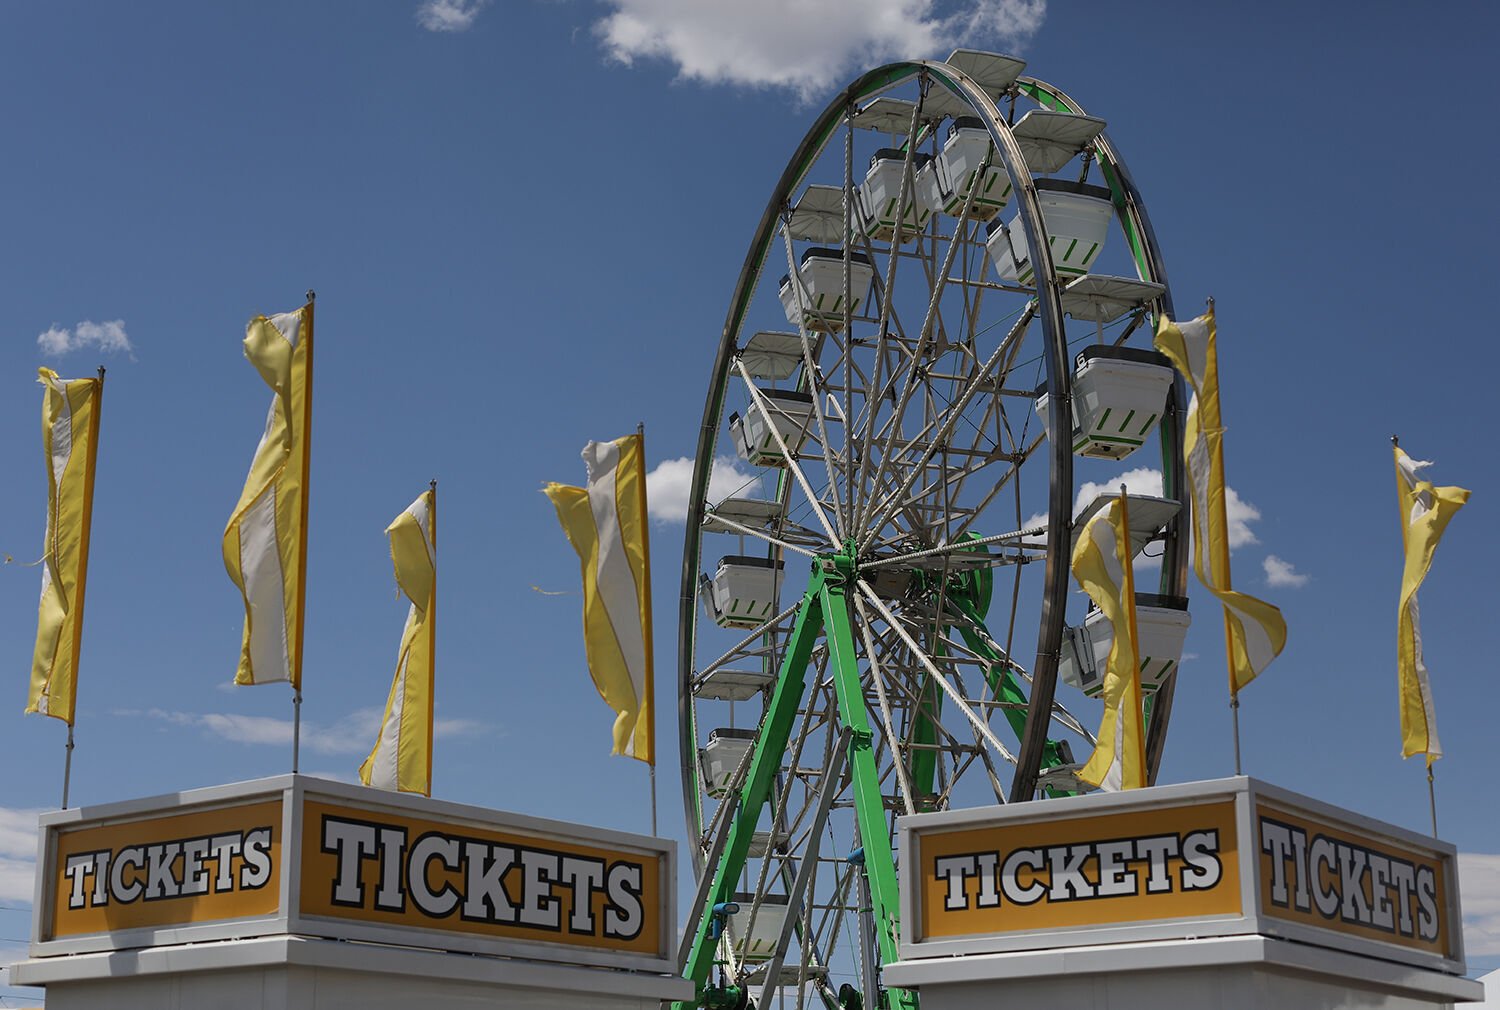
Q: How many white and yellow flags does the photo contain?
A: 7